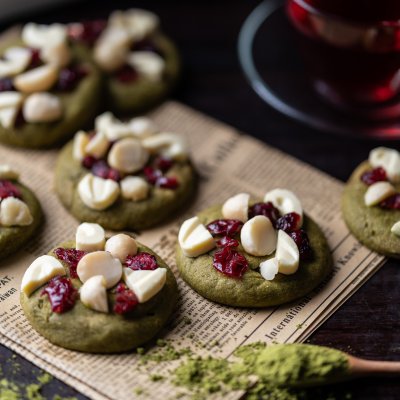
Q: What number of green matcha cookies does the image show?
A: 7